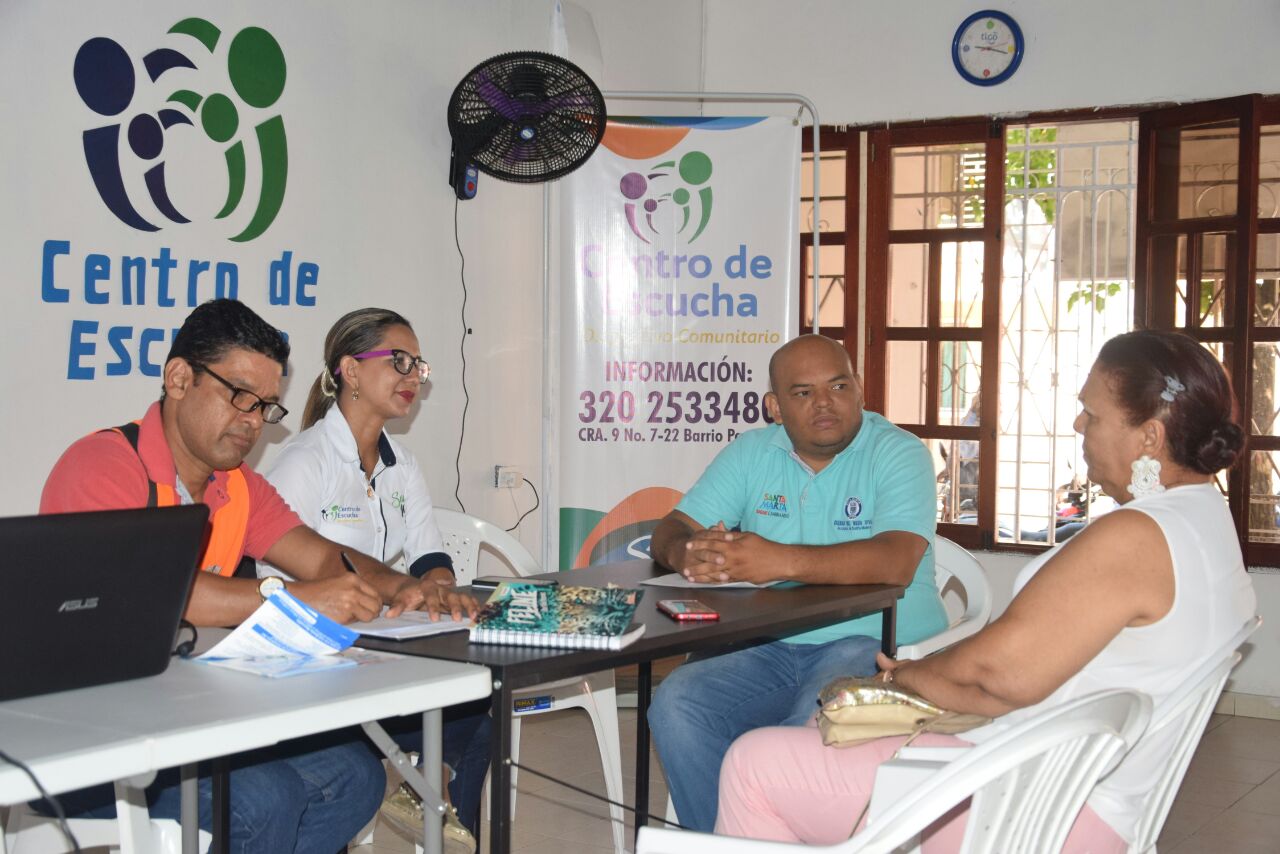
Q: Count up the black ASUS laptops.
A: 1